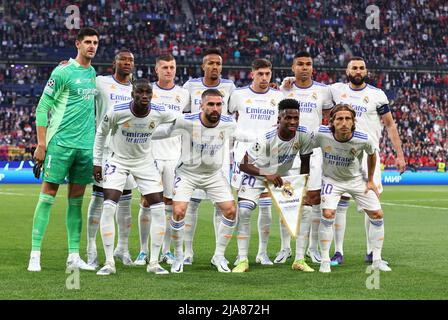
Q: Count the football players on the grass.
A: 11